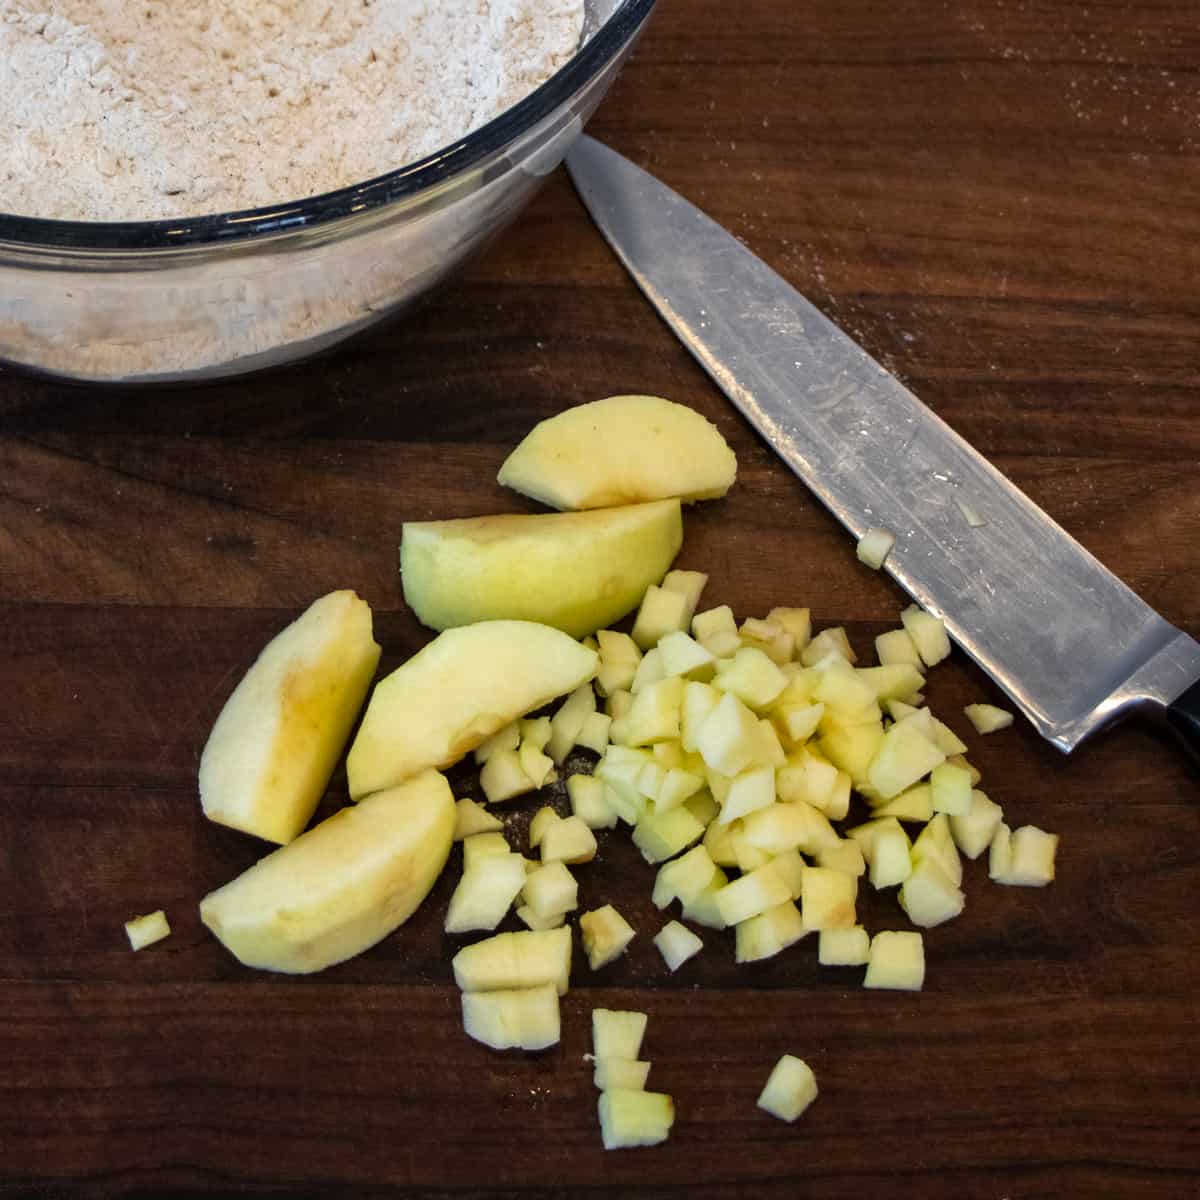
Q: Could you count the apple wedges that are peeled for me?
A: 5